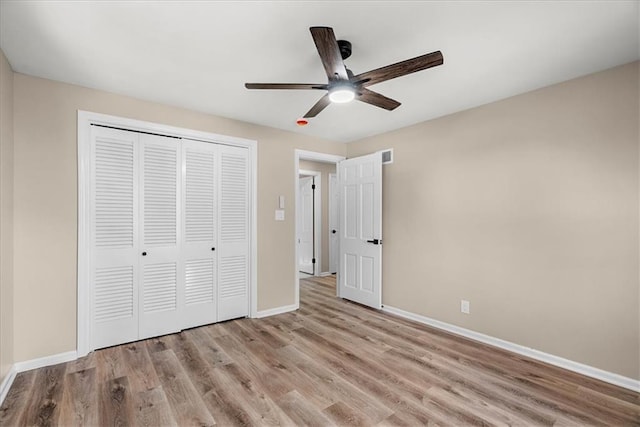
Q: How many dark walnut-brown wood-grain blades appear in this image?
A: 5